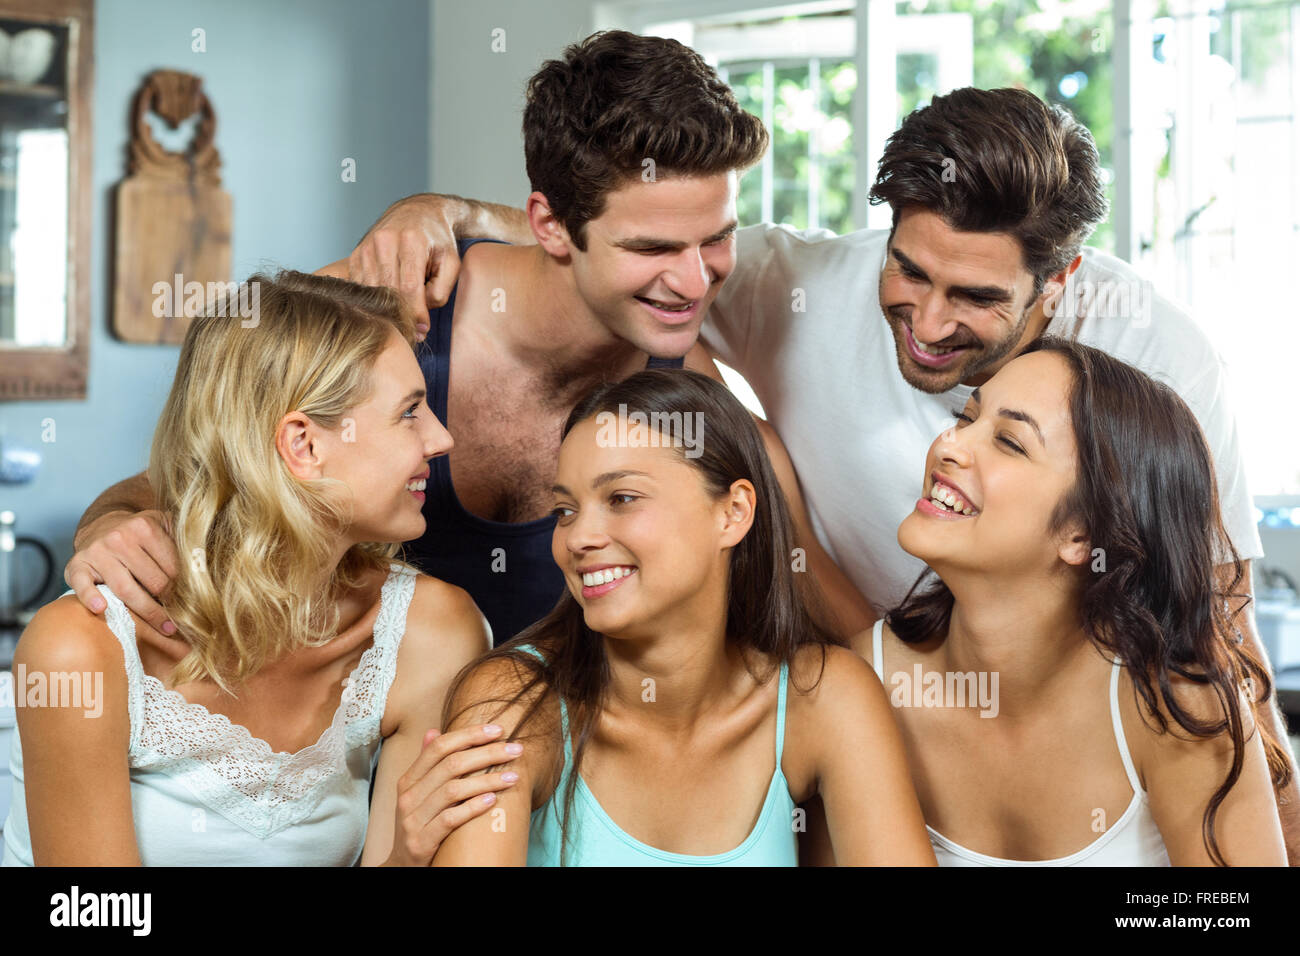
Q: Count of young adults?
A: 5